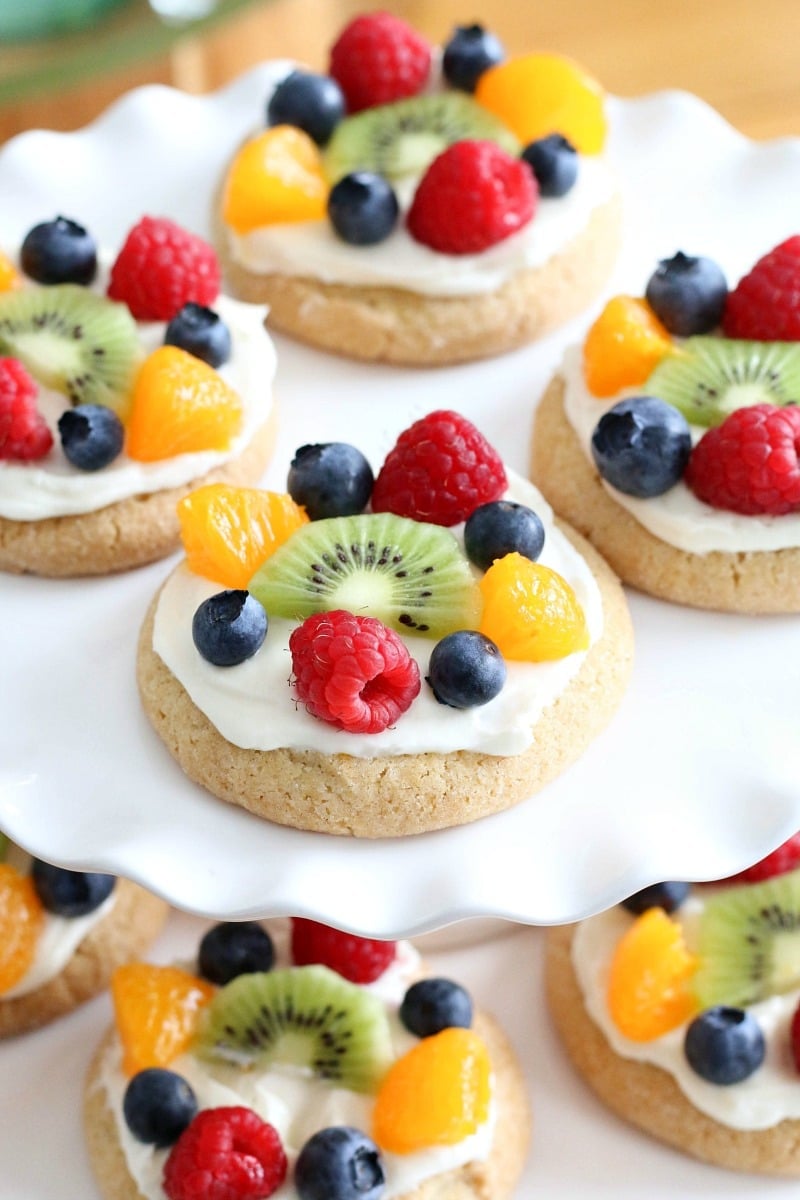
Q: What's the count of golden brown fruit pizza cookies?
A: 7